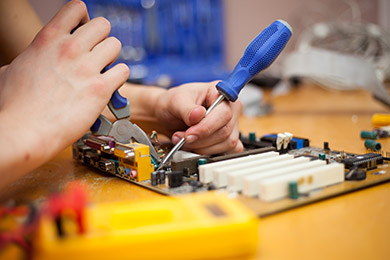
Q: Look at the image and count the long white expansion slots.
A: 5